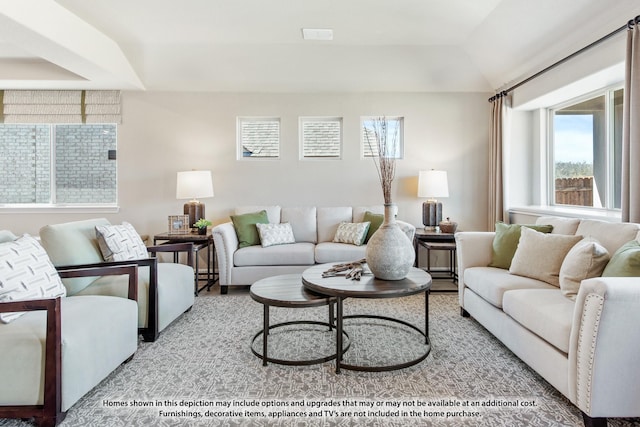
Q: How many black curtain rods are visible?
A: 1